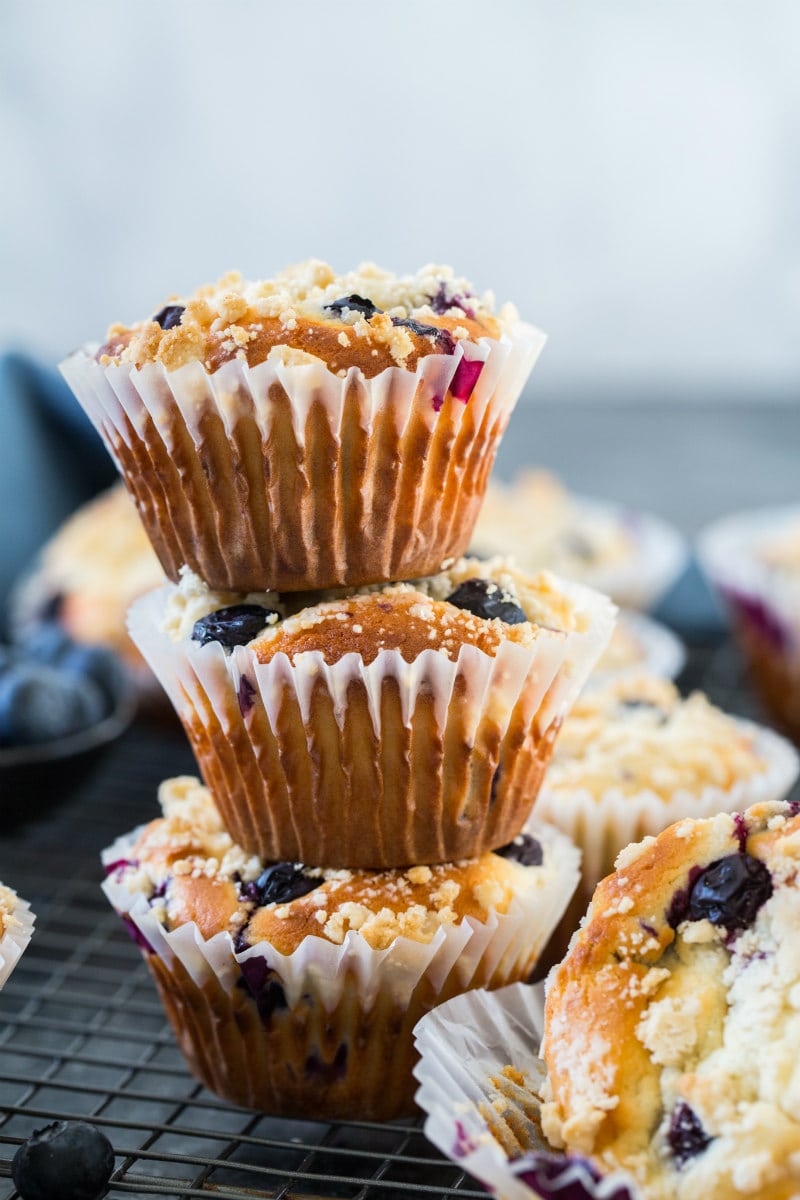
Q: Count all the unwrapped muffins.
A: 1